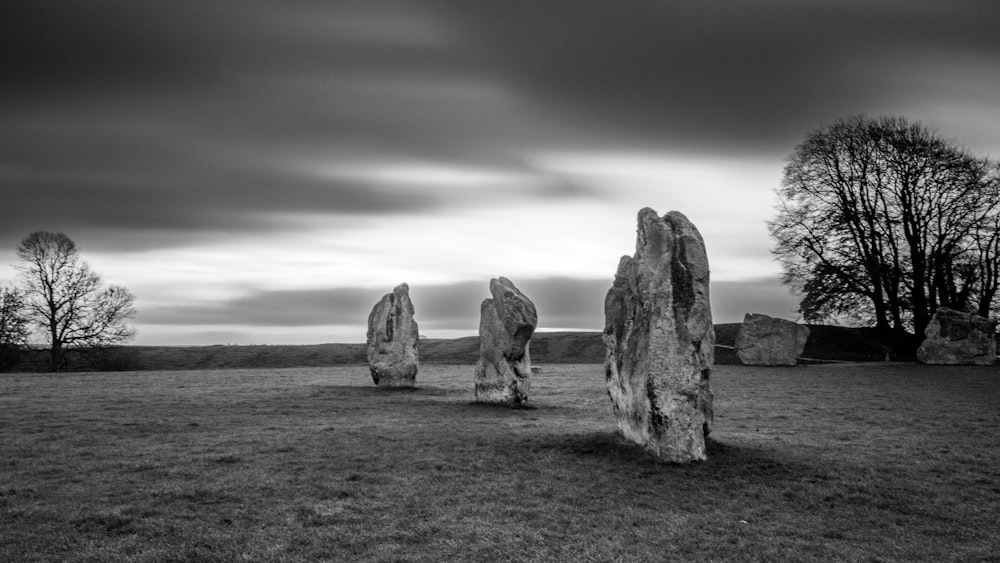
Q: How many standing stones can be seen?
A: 5